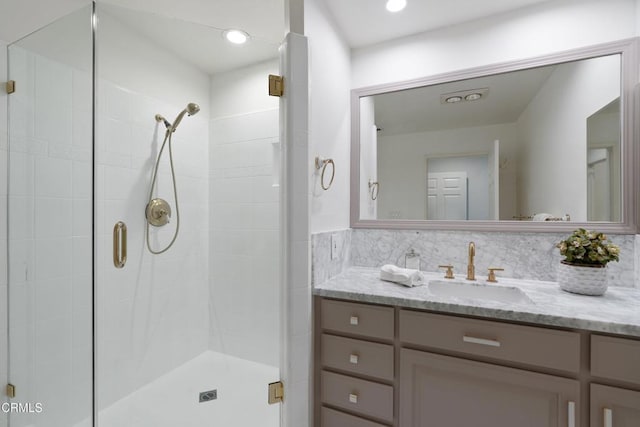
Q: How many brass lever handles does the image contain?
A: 2